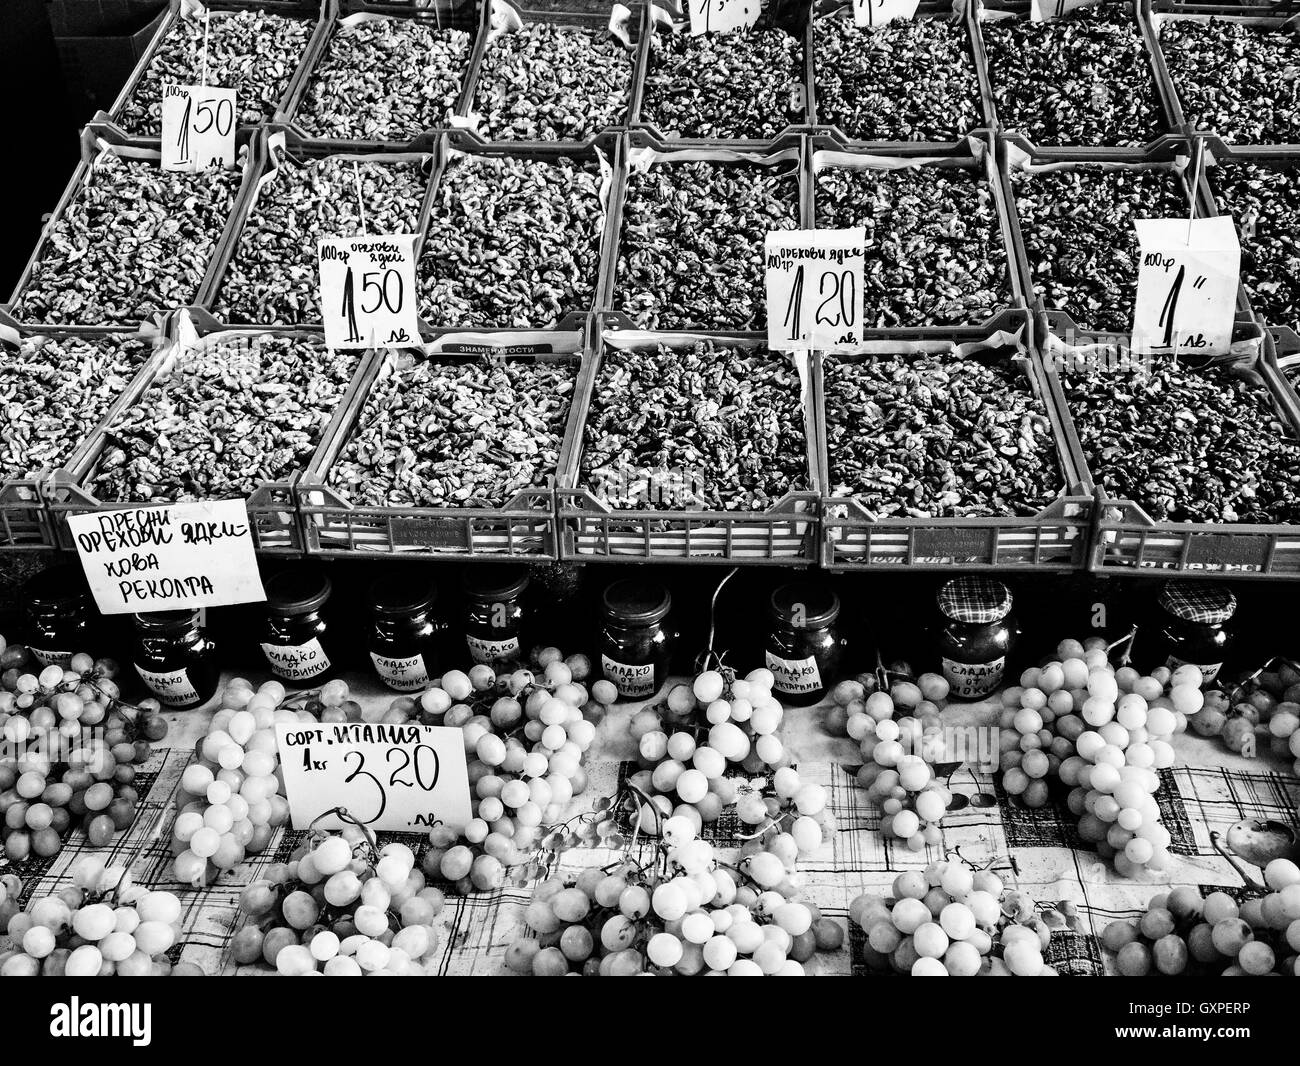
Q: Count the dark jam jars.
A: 9